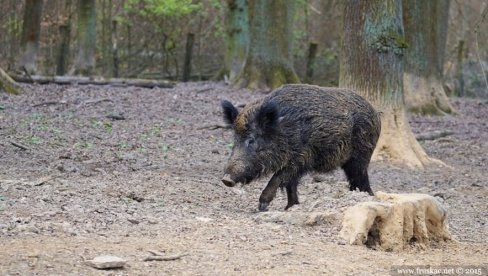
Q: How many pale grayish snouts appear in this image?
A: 1